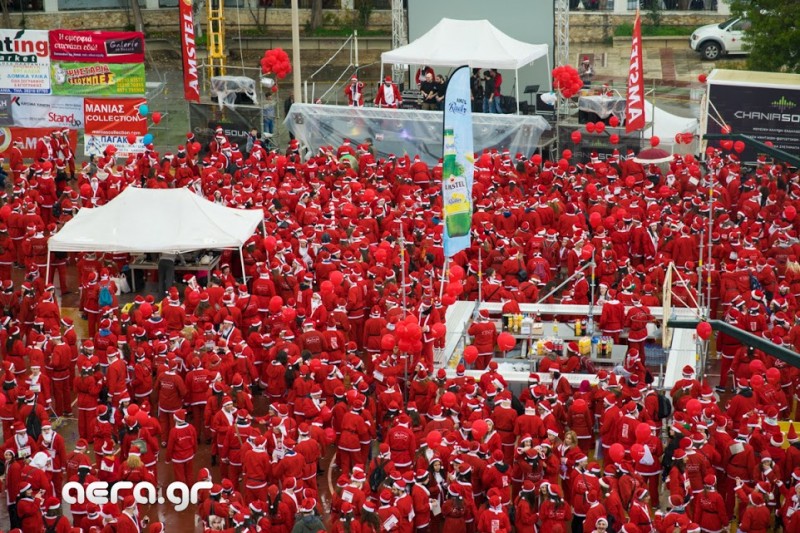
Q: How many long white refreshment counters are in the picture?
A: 4